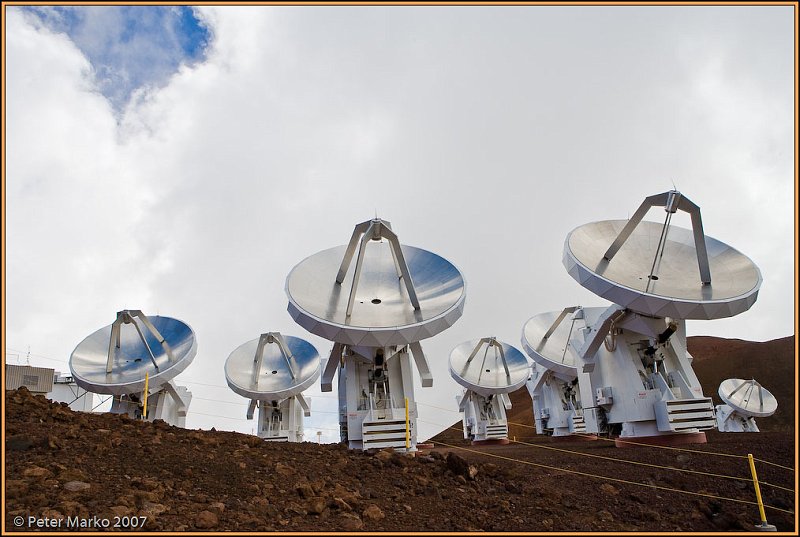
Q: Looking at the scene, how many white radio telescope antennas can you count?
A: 7